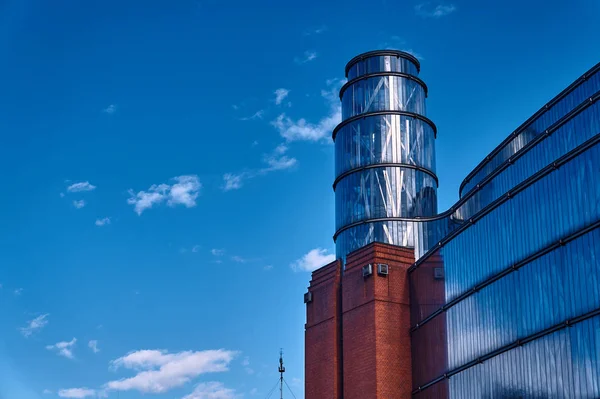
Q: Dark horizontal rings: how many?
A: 5